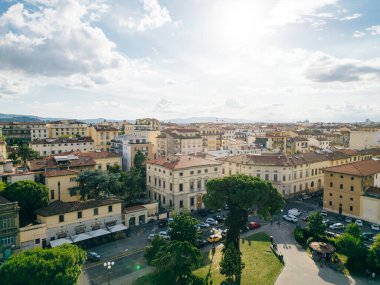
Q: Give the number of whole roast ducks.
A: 0